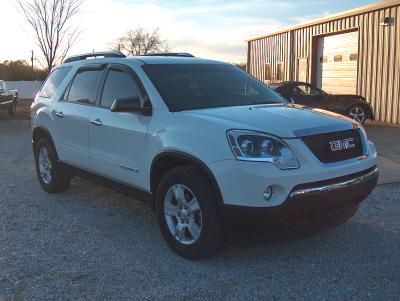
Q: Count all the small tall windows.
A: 2